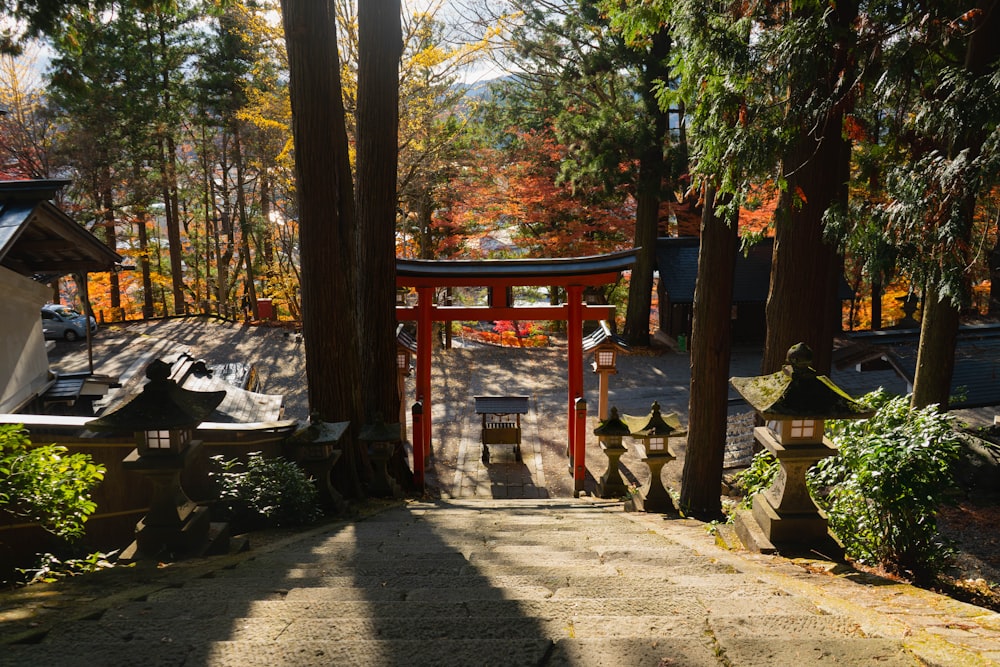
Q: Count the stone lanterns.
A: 6